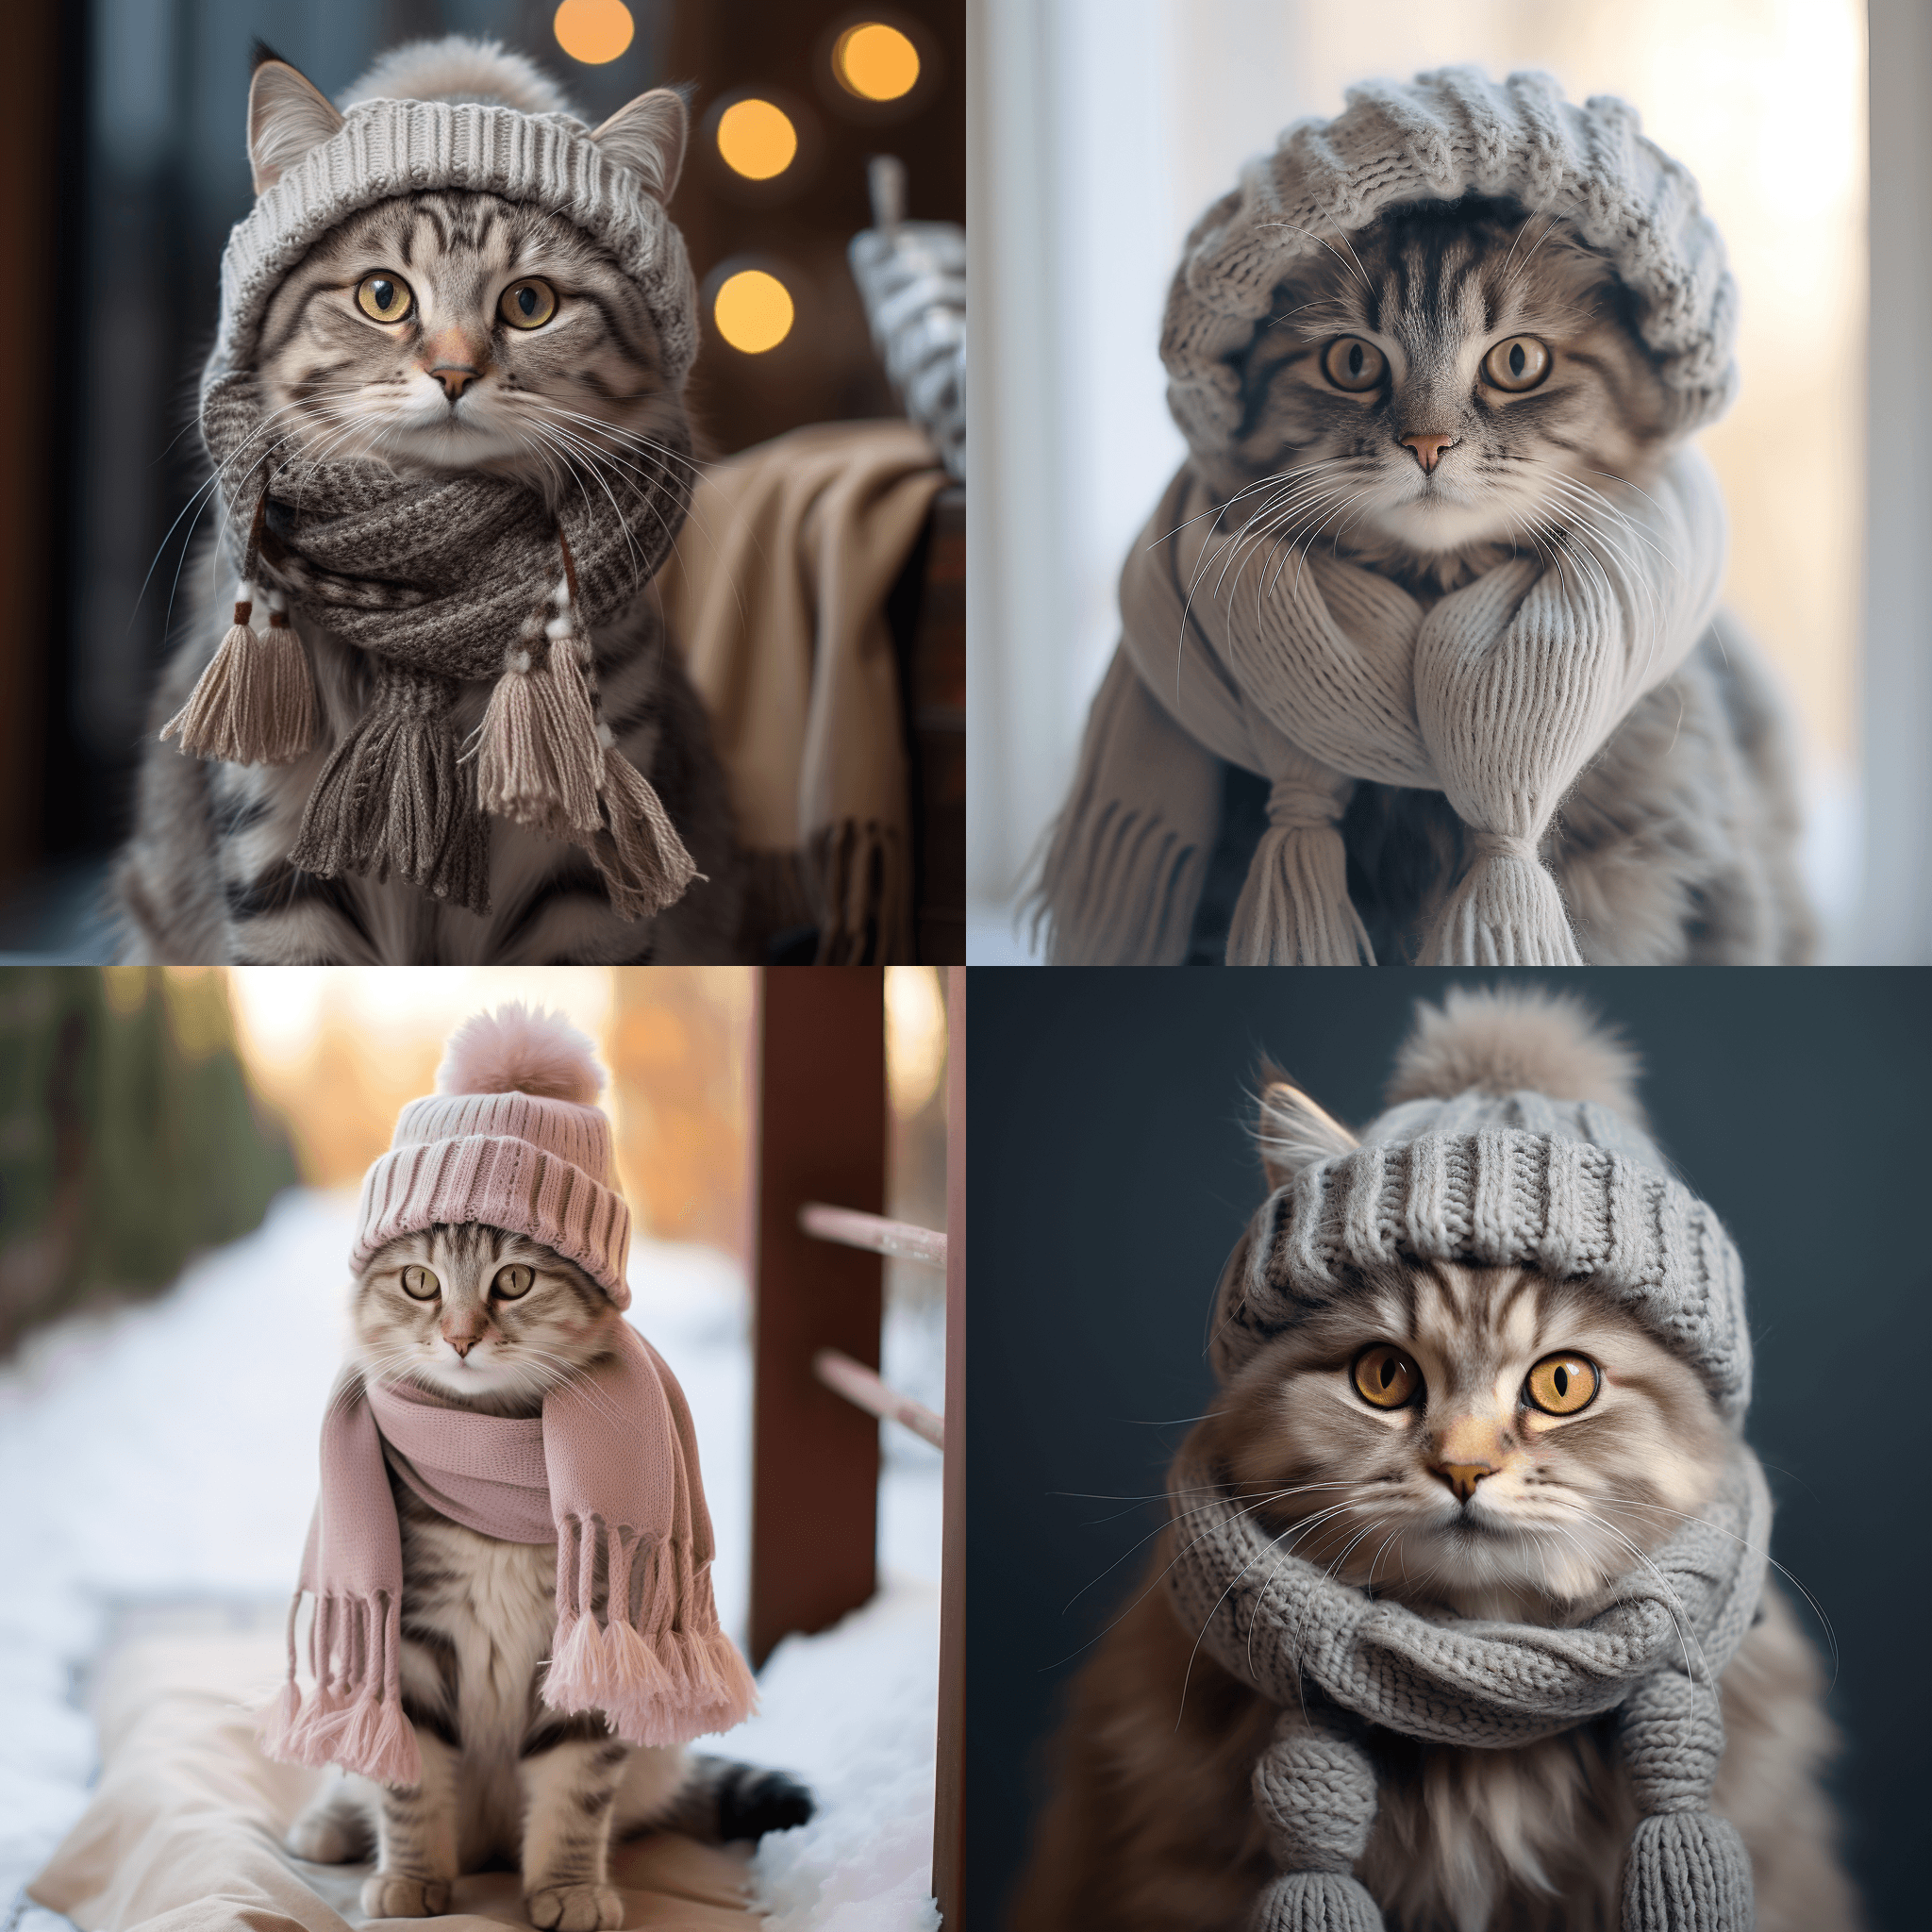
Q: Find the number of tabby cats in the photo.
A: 4